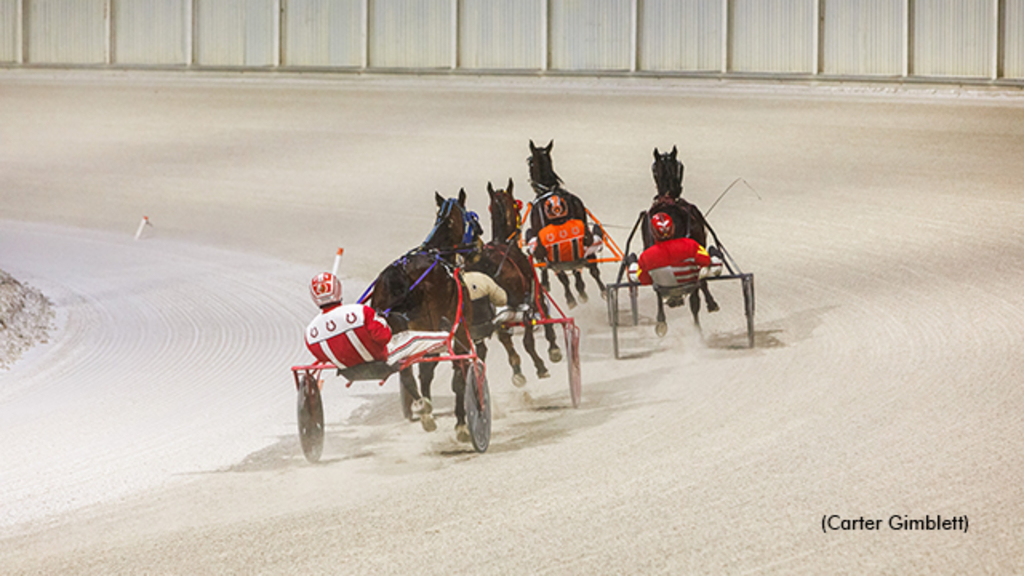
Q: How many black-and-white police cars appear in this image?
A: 0